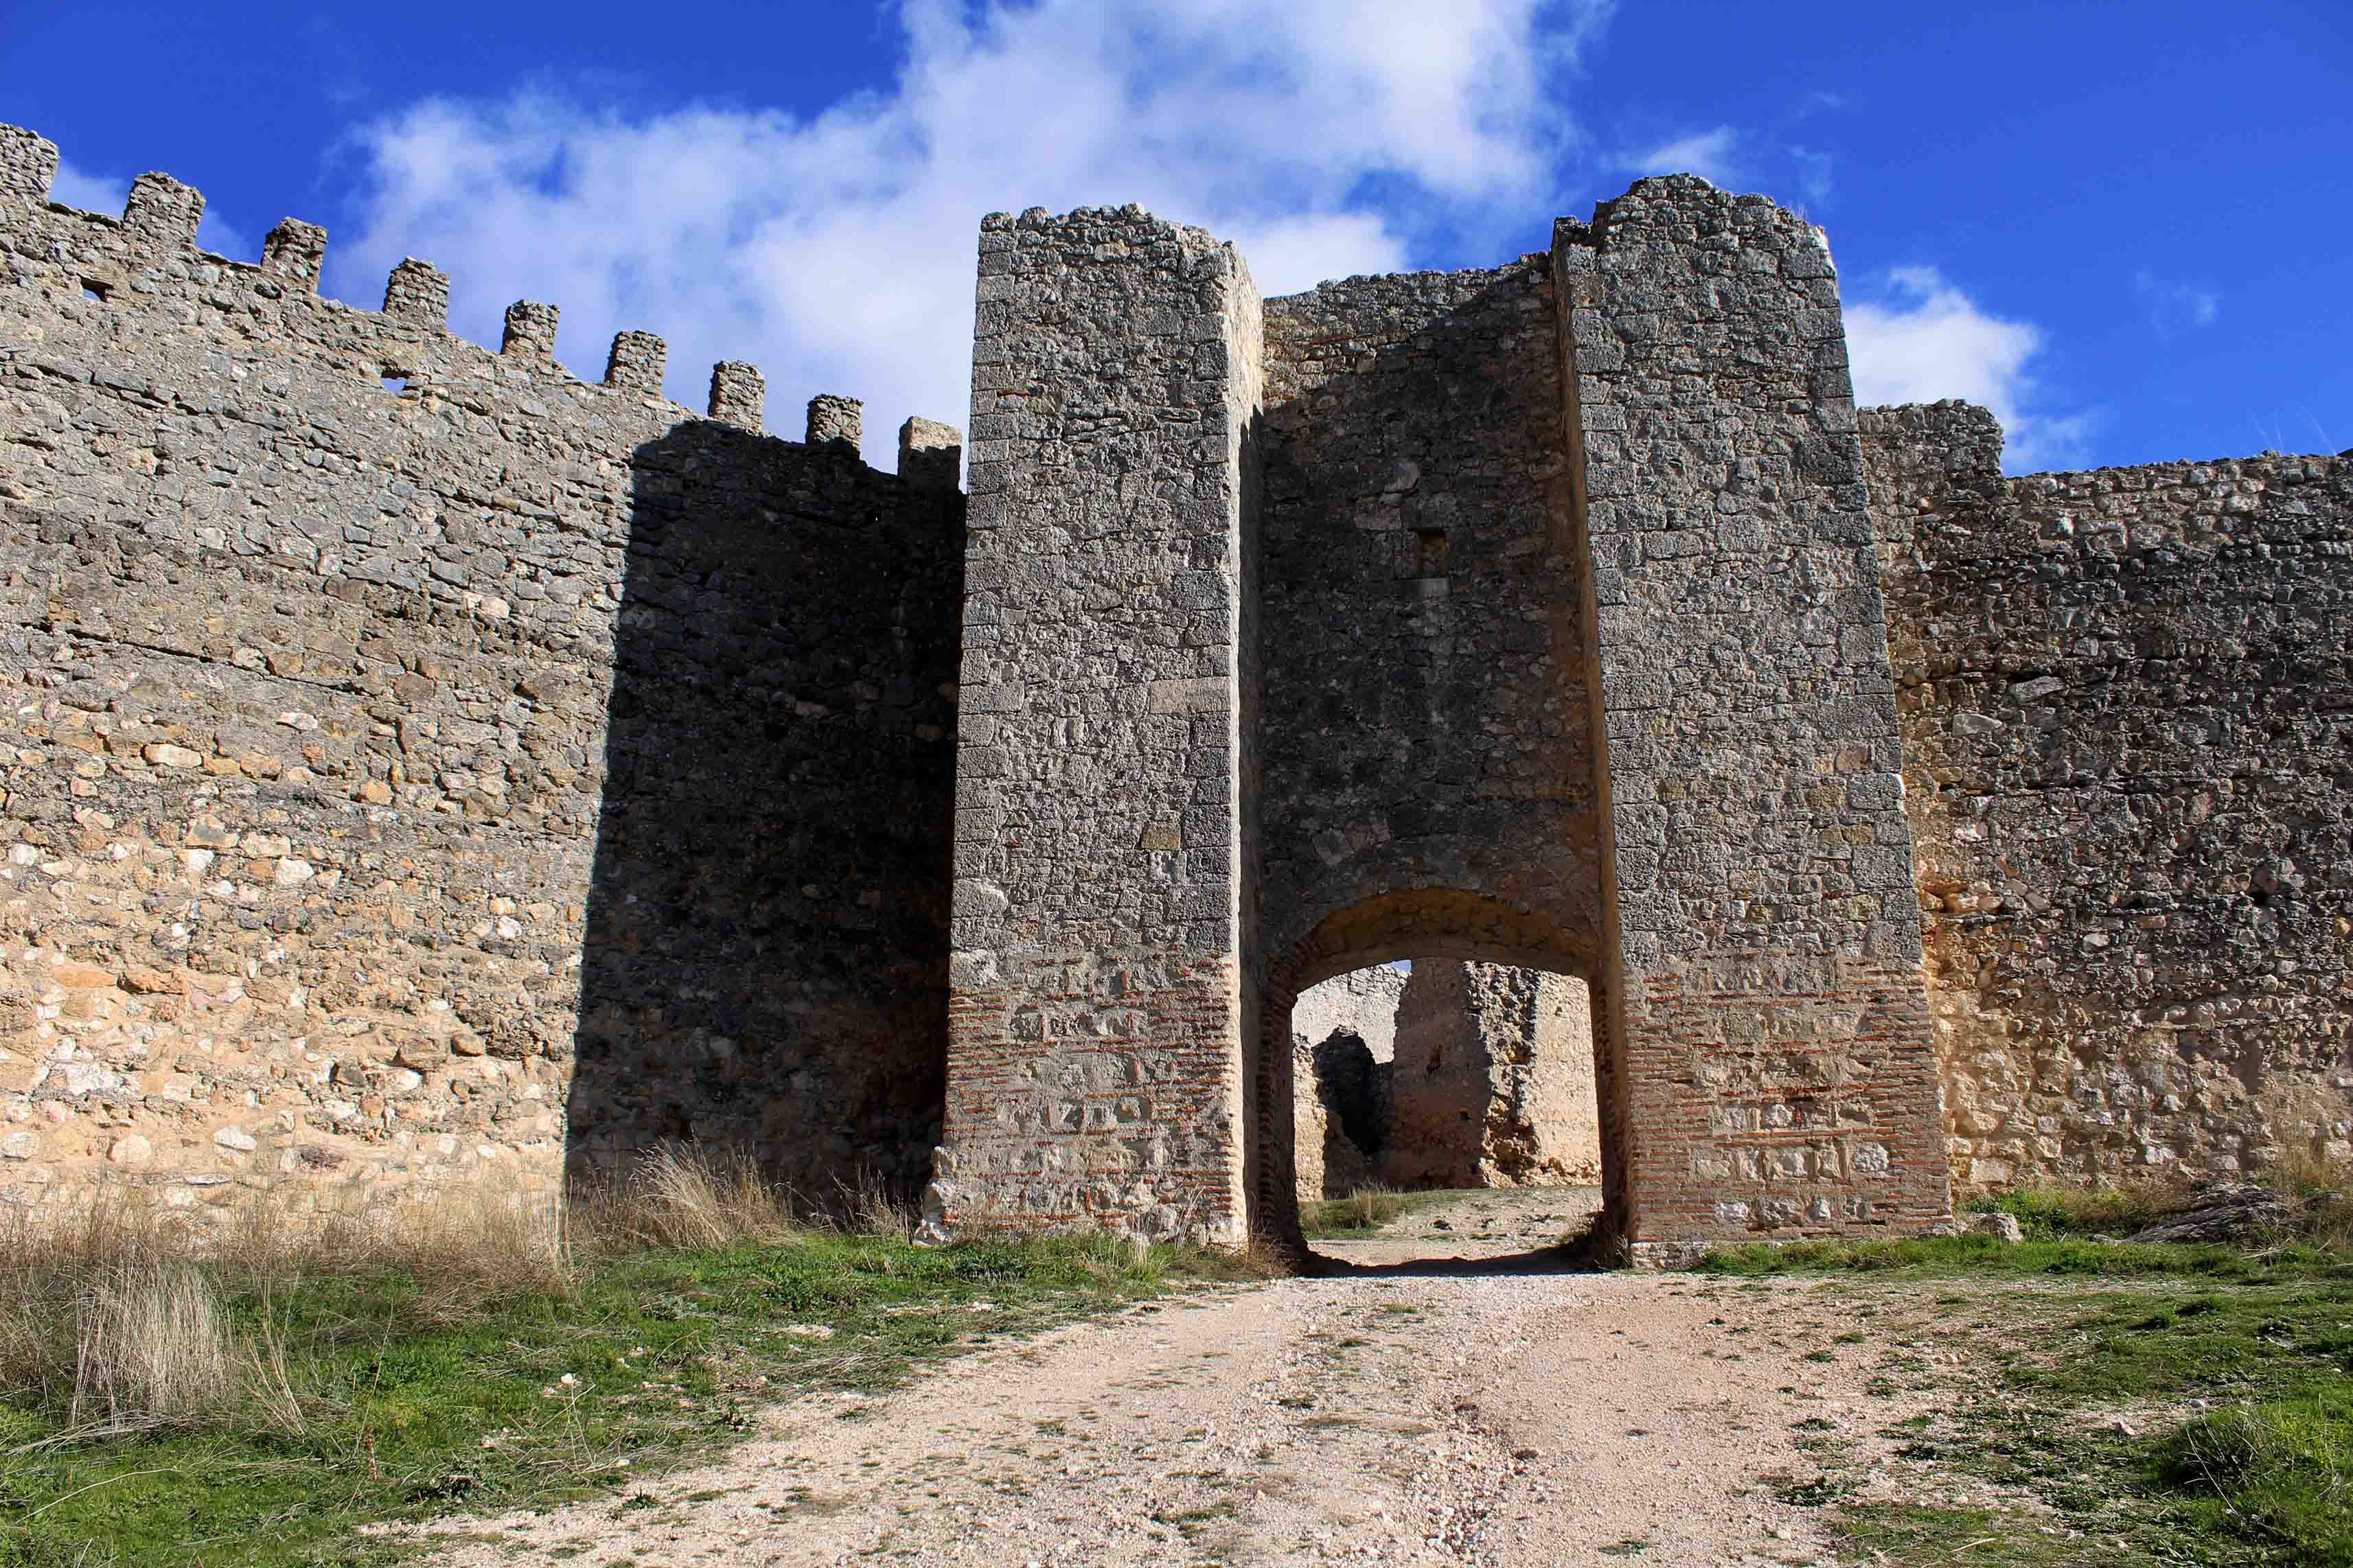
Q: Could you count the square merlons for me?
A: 9